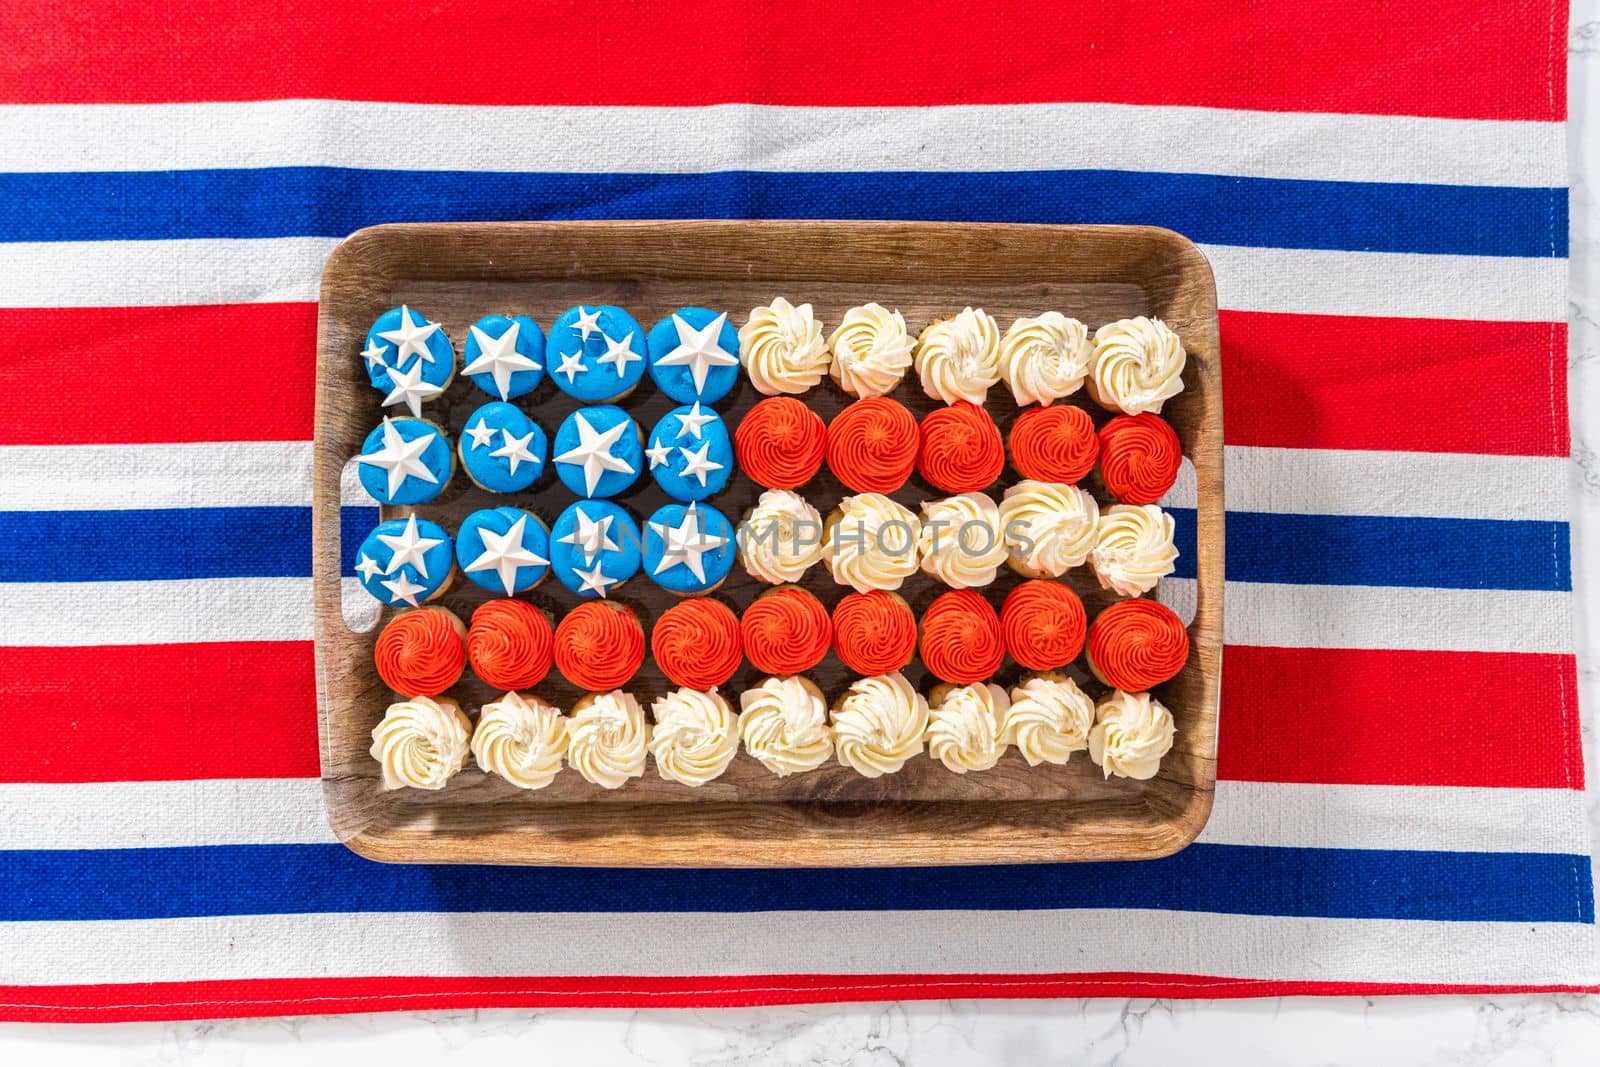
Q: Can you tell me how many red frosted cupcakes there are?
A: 14